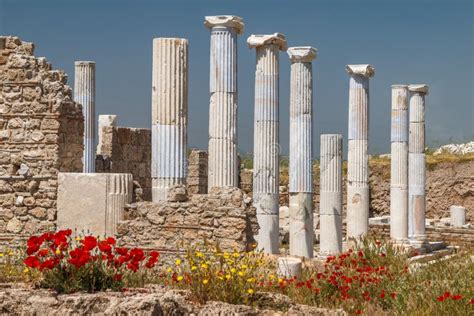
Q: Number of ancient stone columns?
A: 9